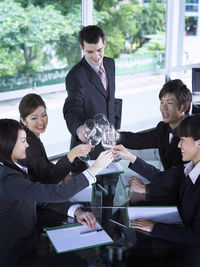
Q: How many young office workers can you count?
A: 5